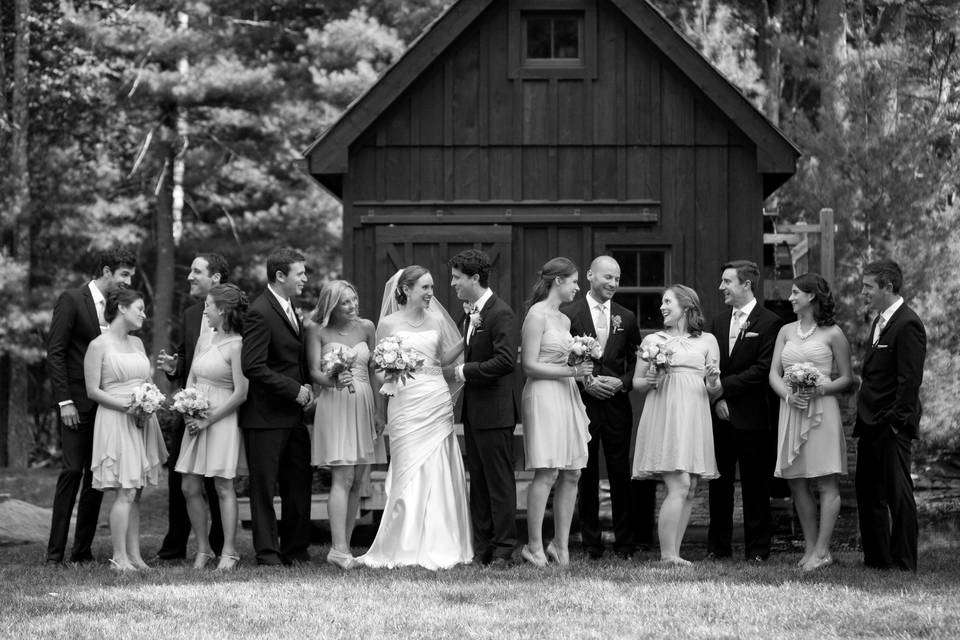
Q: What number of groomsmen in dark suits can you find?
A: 6